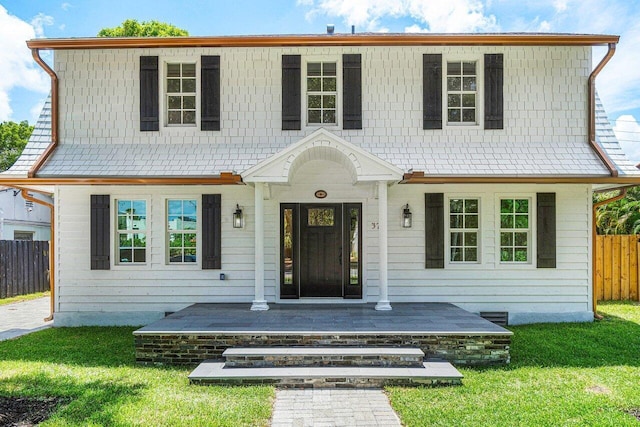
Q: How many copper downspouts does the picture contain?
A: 4